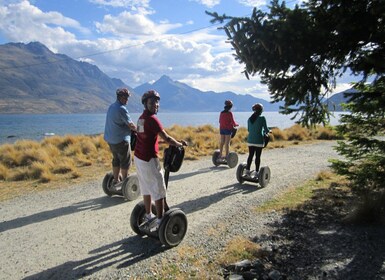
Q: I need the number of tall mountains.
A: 2